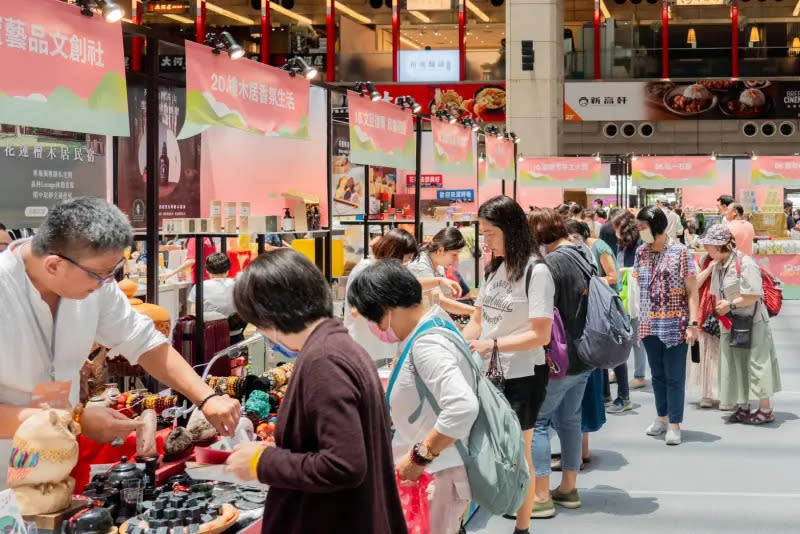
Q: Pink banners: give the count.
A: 8